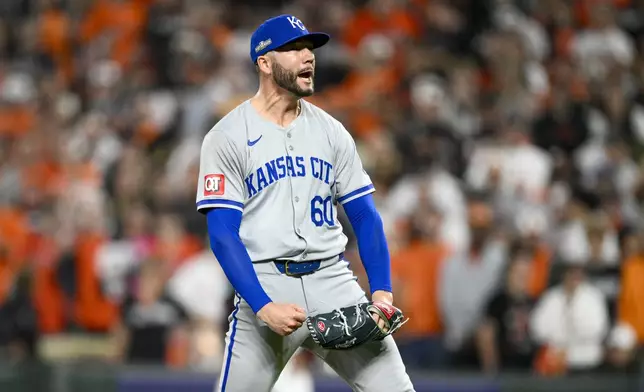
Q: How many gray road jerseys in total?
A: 1